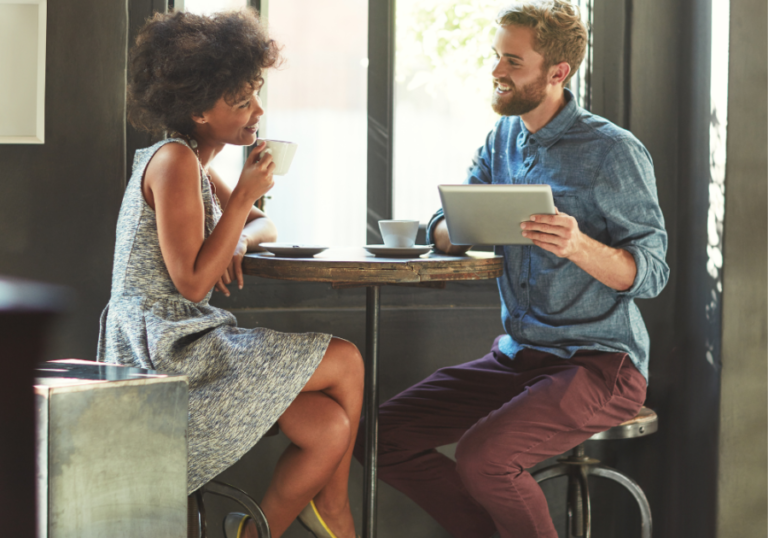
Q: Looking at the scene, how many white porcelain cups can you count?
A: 2